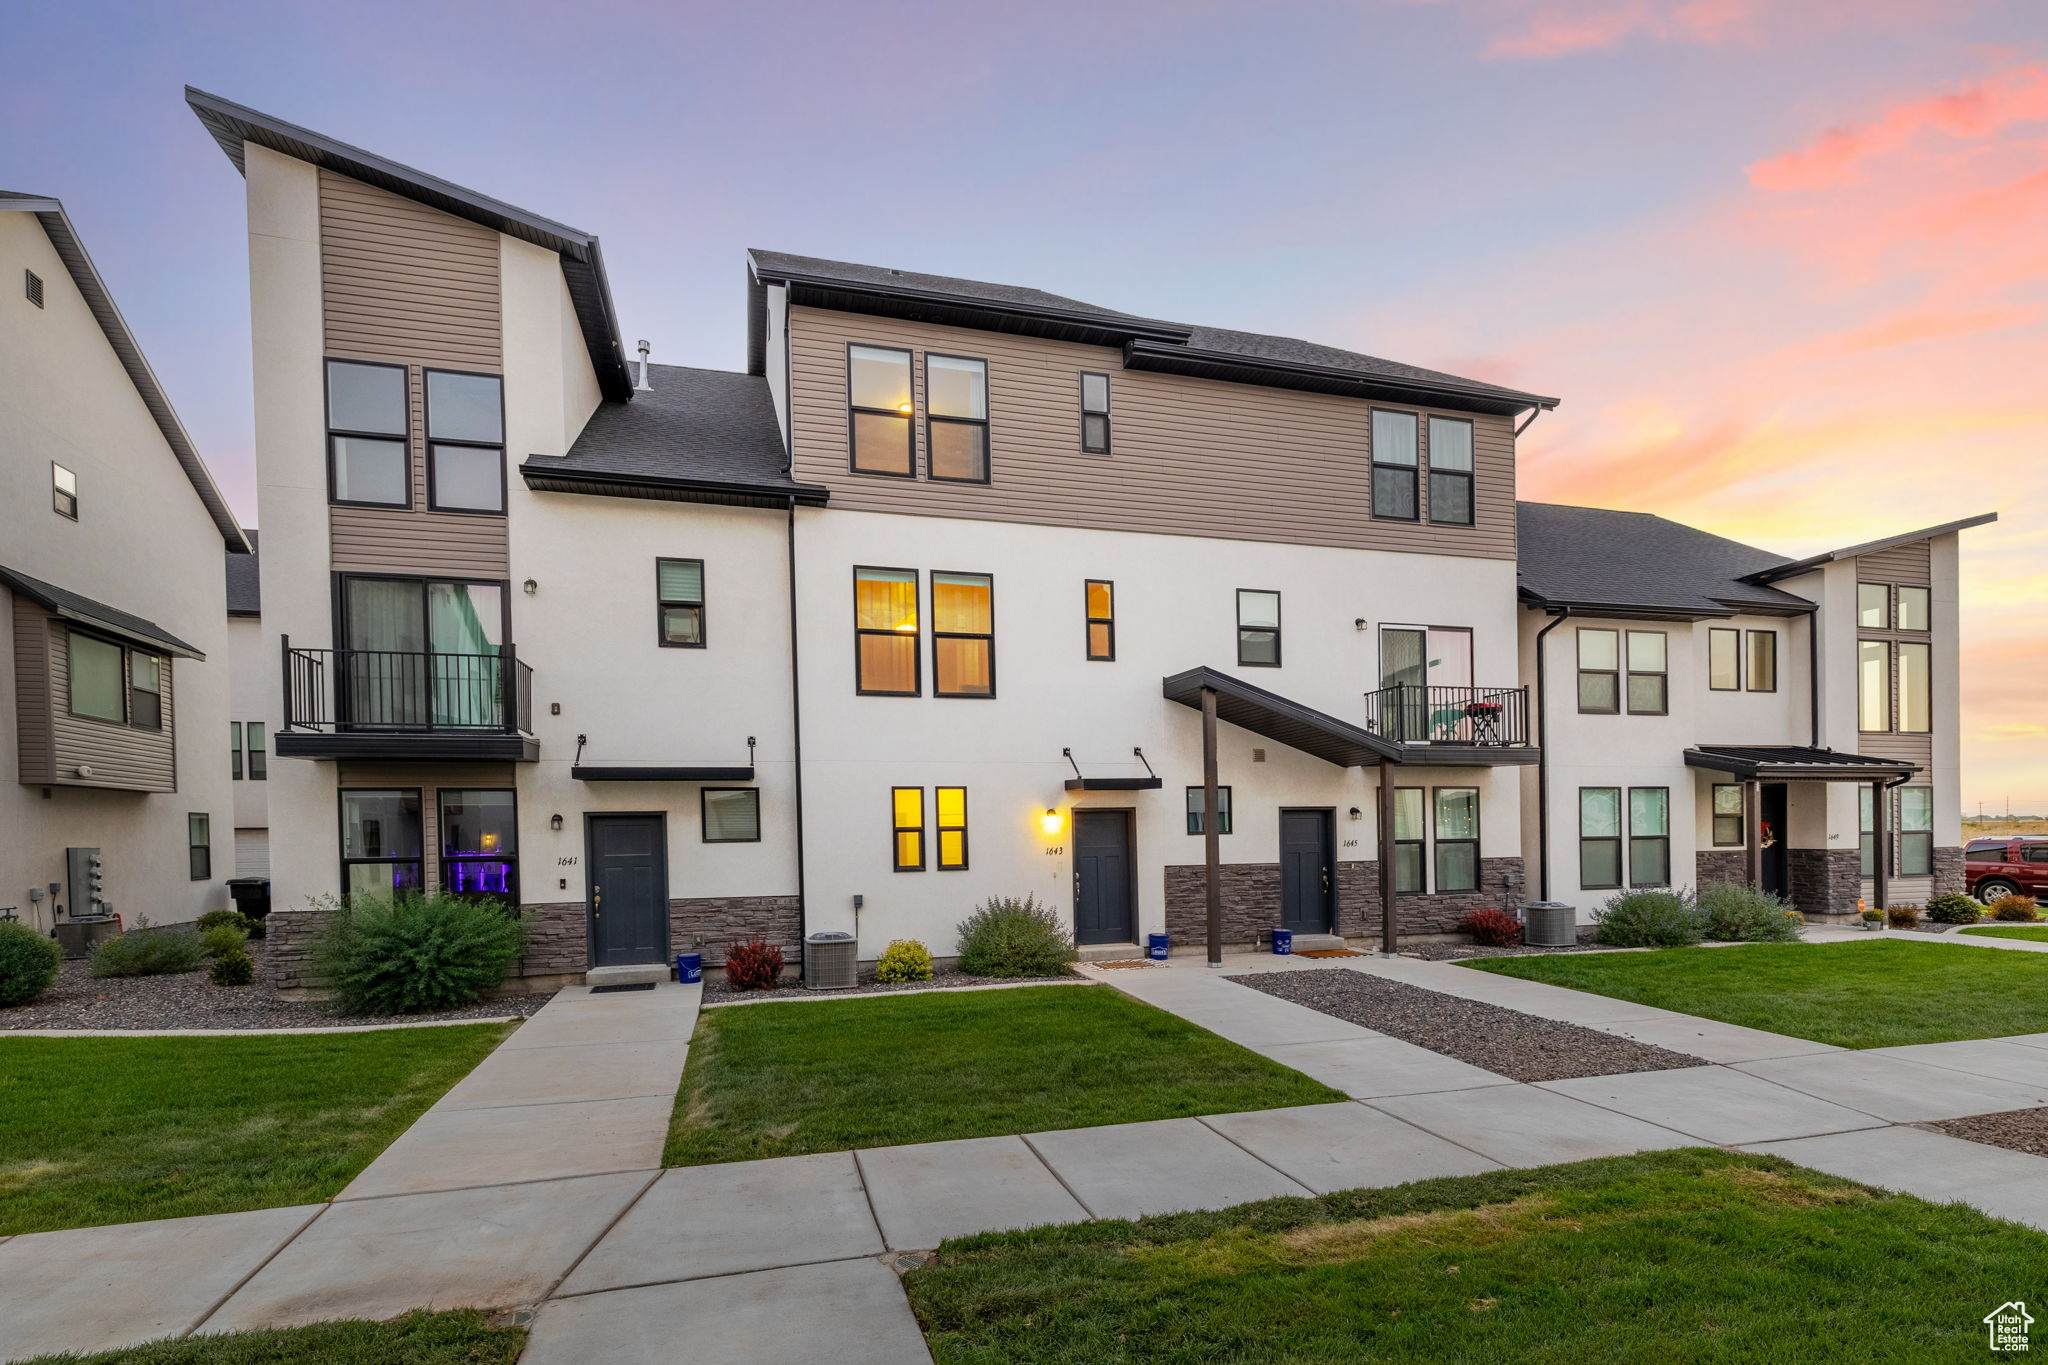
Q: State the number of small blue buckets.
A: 3